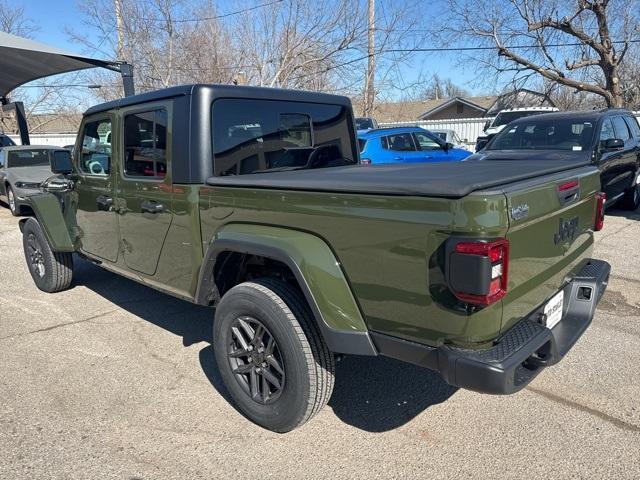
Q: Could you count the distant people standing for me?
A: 0